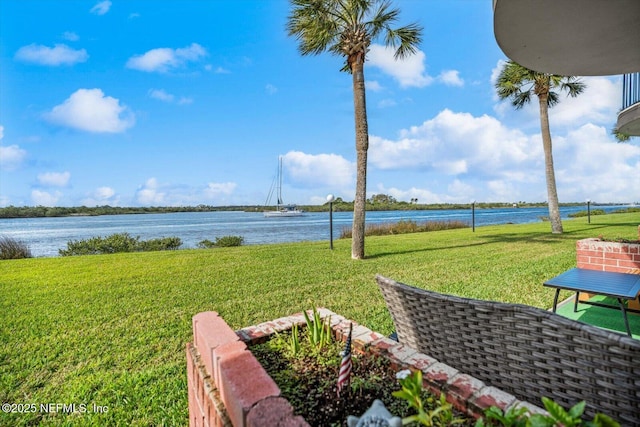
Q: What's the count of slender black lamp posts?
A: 3